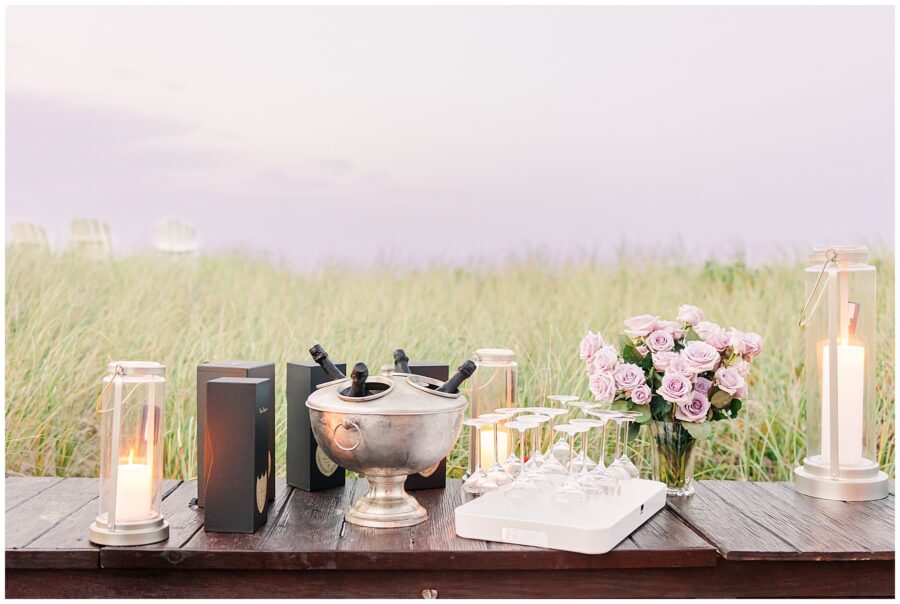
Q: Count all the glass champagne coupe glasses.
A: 14